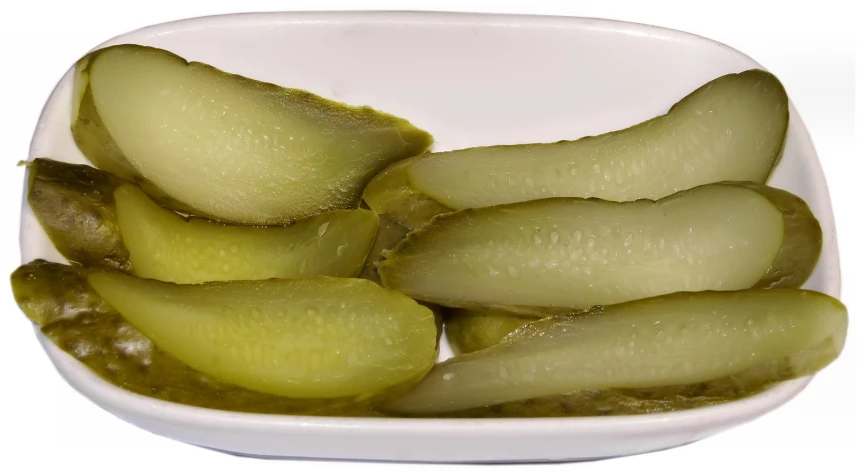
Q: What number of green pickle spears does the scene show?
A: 6